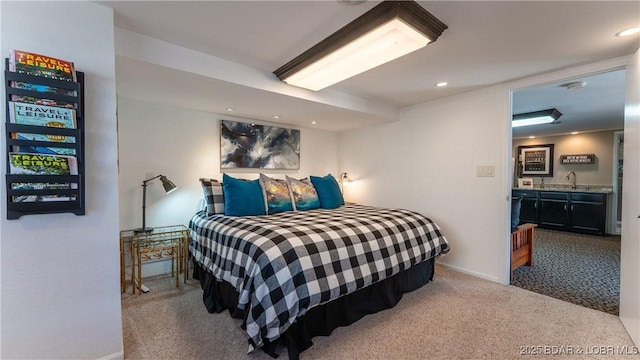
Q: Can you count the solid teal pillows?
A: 2